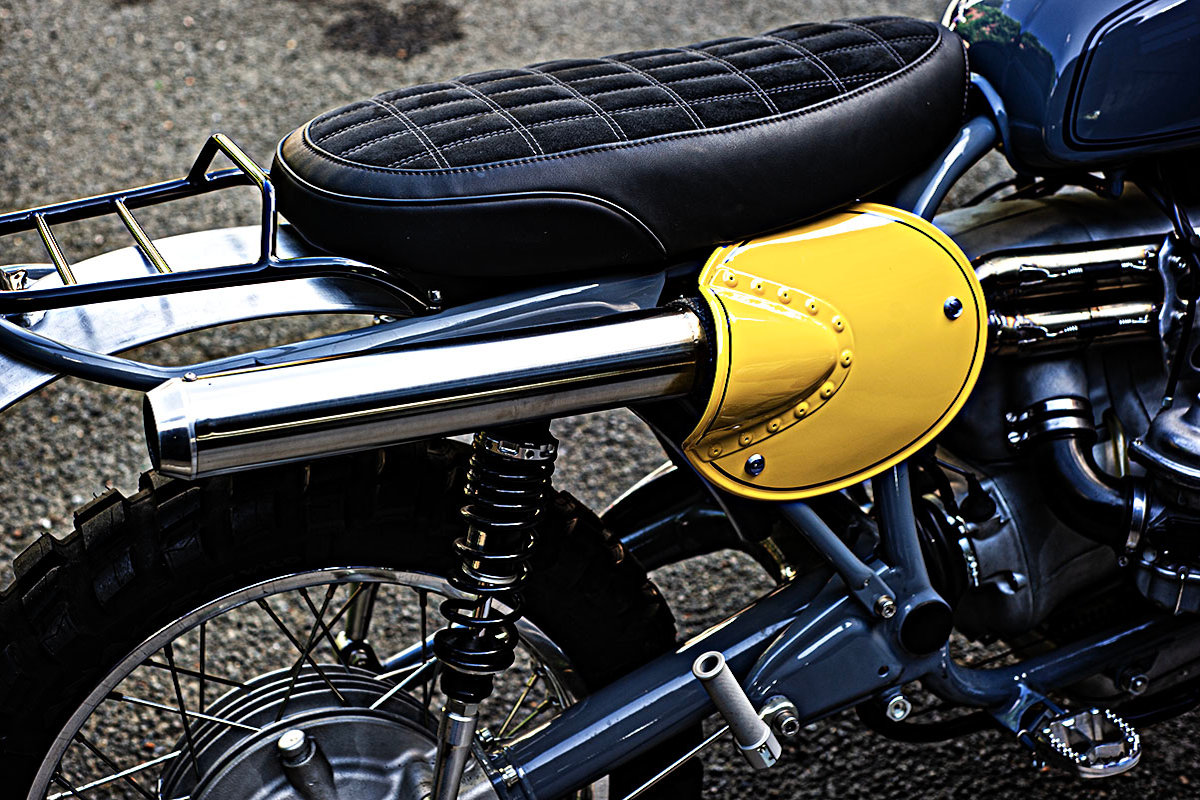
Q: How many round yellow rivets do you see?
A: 11